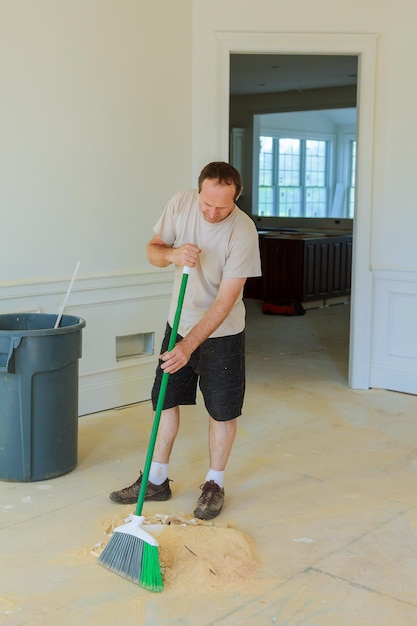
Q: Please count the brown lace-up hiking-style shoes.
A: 2